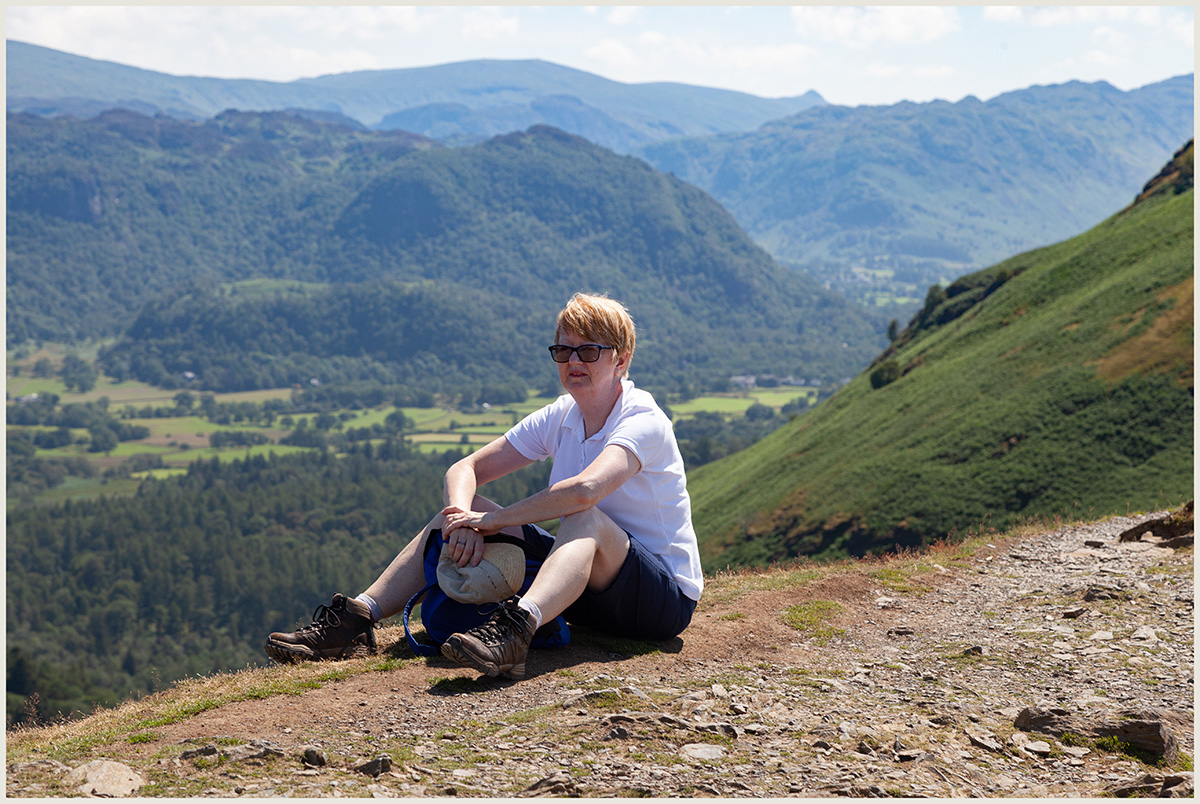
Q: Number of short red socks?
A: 0